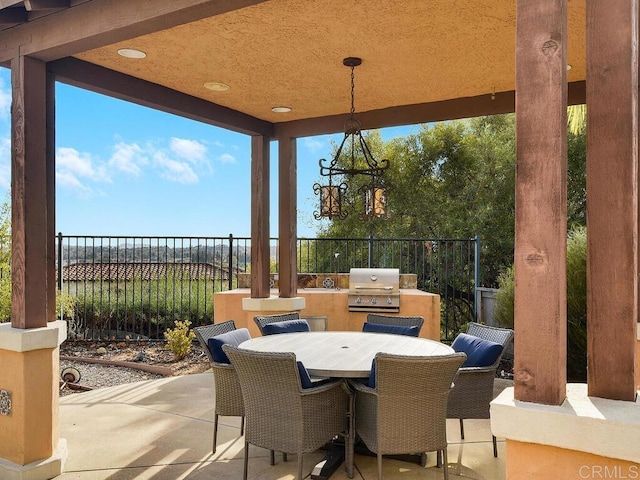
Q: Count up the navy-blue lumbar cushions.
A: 6